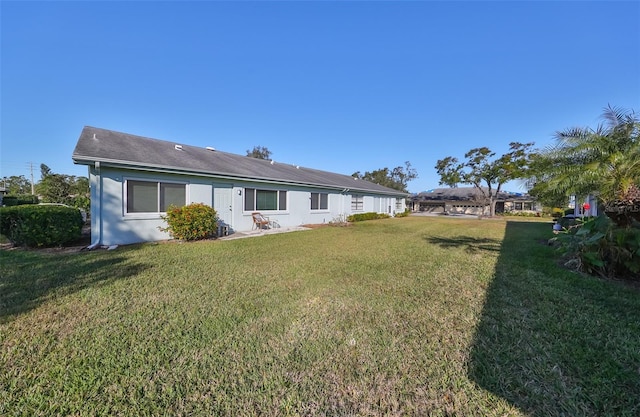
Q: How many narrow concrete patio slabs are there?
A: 1